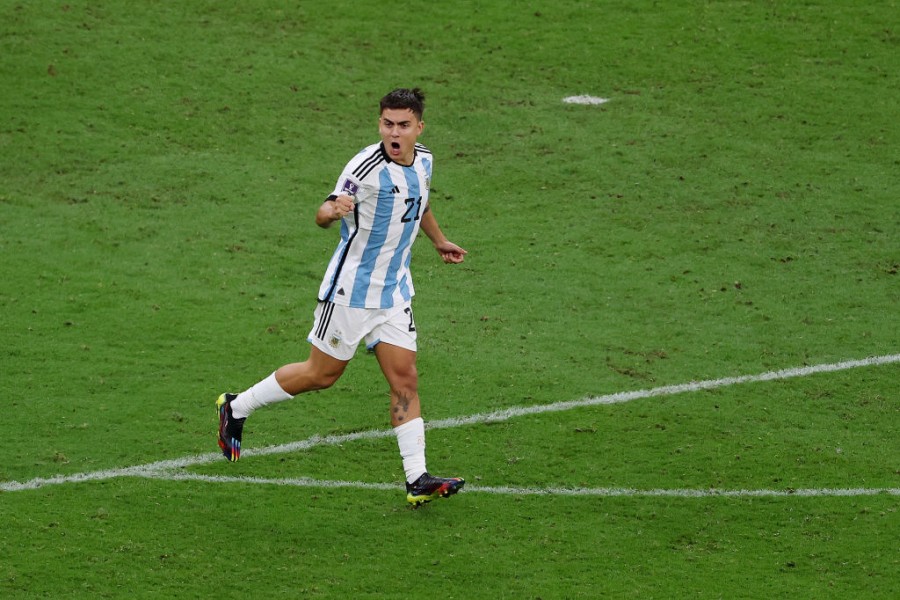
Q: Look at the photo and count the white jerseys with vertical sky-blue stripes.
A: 1